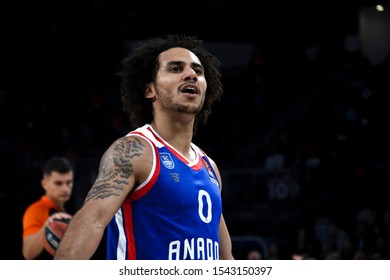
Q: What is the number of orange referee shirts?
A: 1